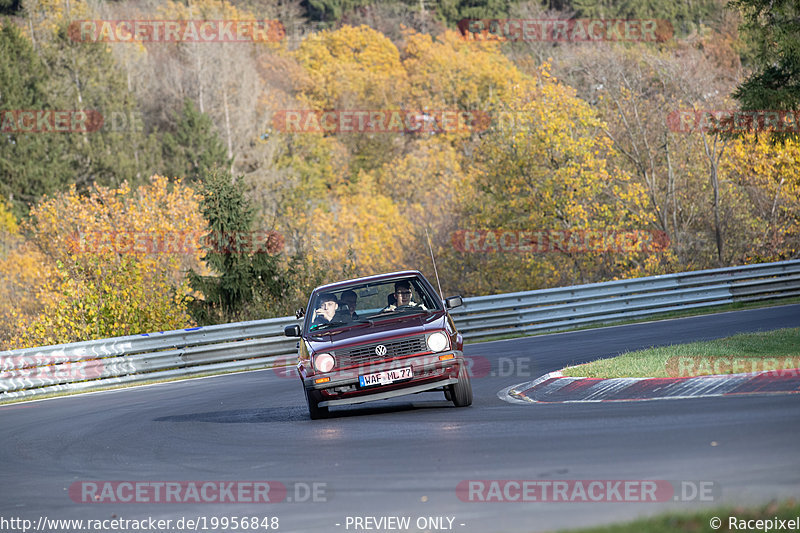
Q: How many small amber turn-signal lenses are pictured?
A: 2